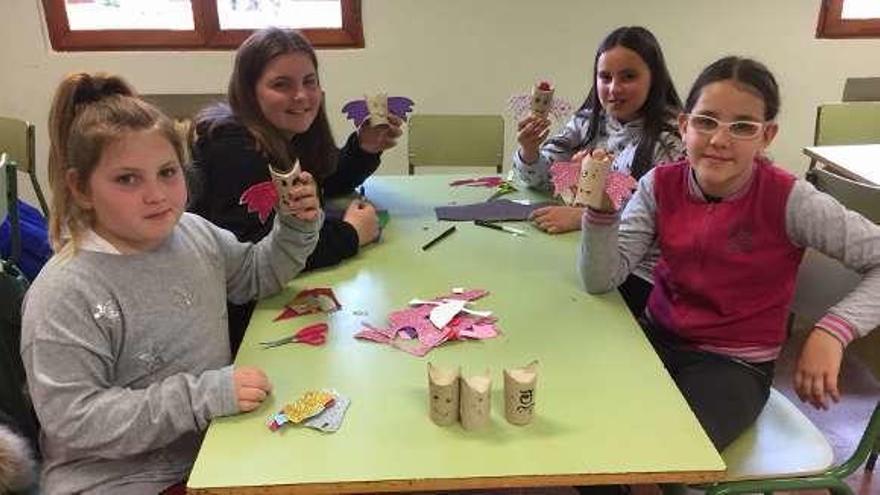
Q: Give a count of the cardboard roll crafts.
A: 7